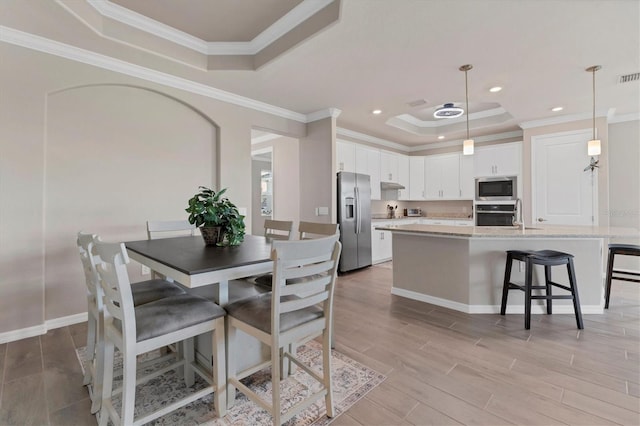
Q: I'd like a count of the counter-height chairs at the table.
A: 6